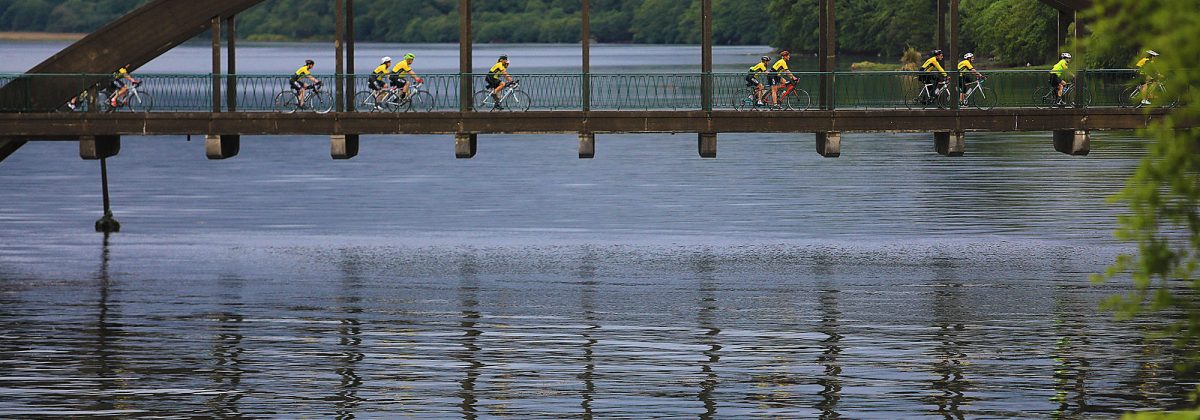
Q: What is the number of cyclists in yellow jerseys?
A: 11